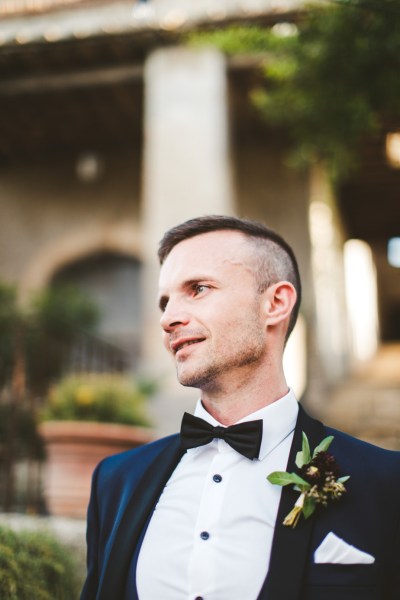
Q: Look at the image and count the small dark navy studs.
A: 3